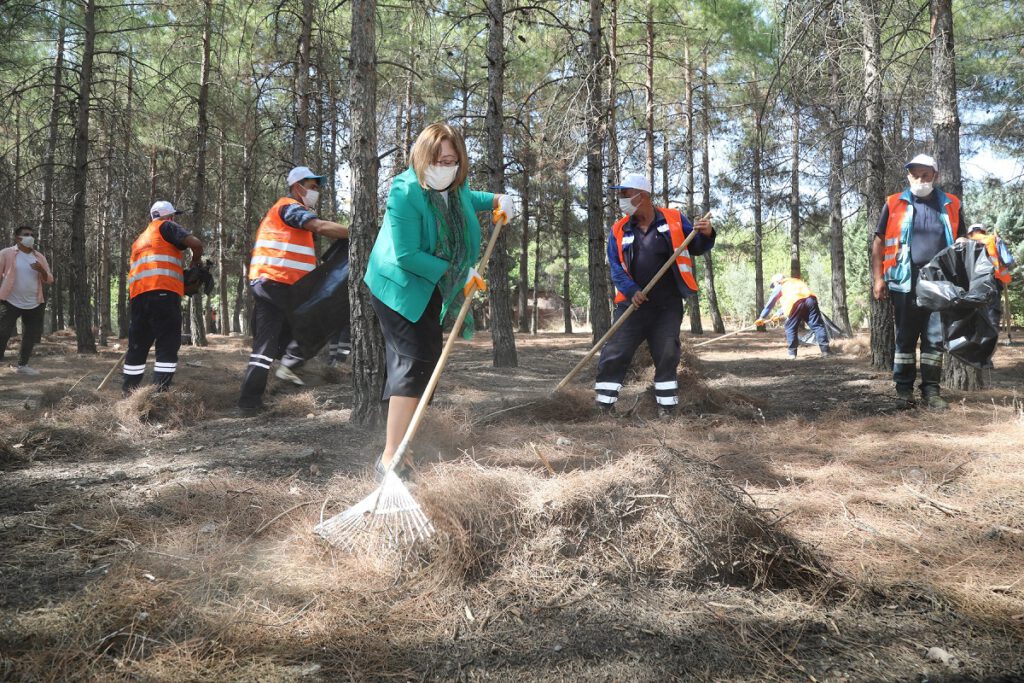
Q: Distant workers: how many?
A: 2